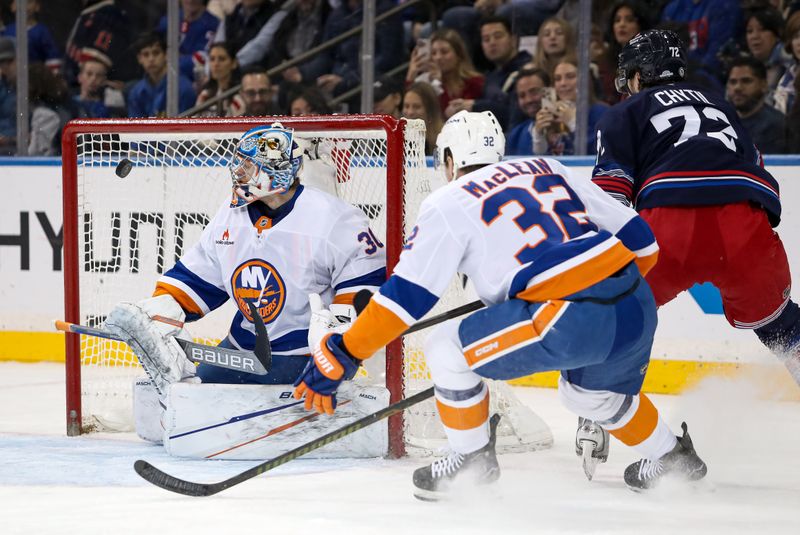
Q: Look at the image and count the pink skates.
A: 0